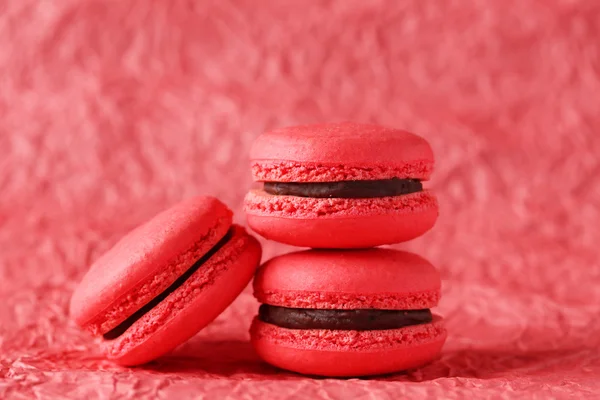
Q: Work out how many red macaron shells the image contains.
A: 6